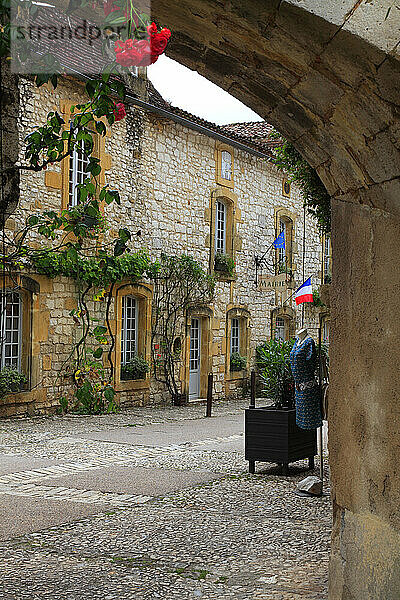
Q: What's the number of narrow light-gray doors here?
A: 1